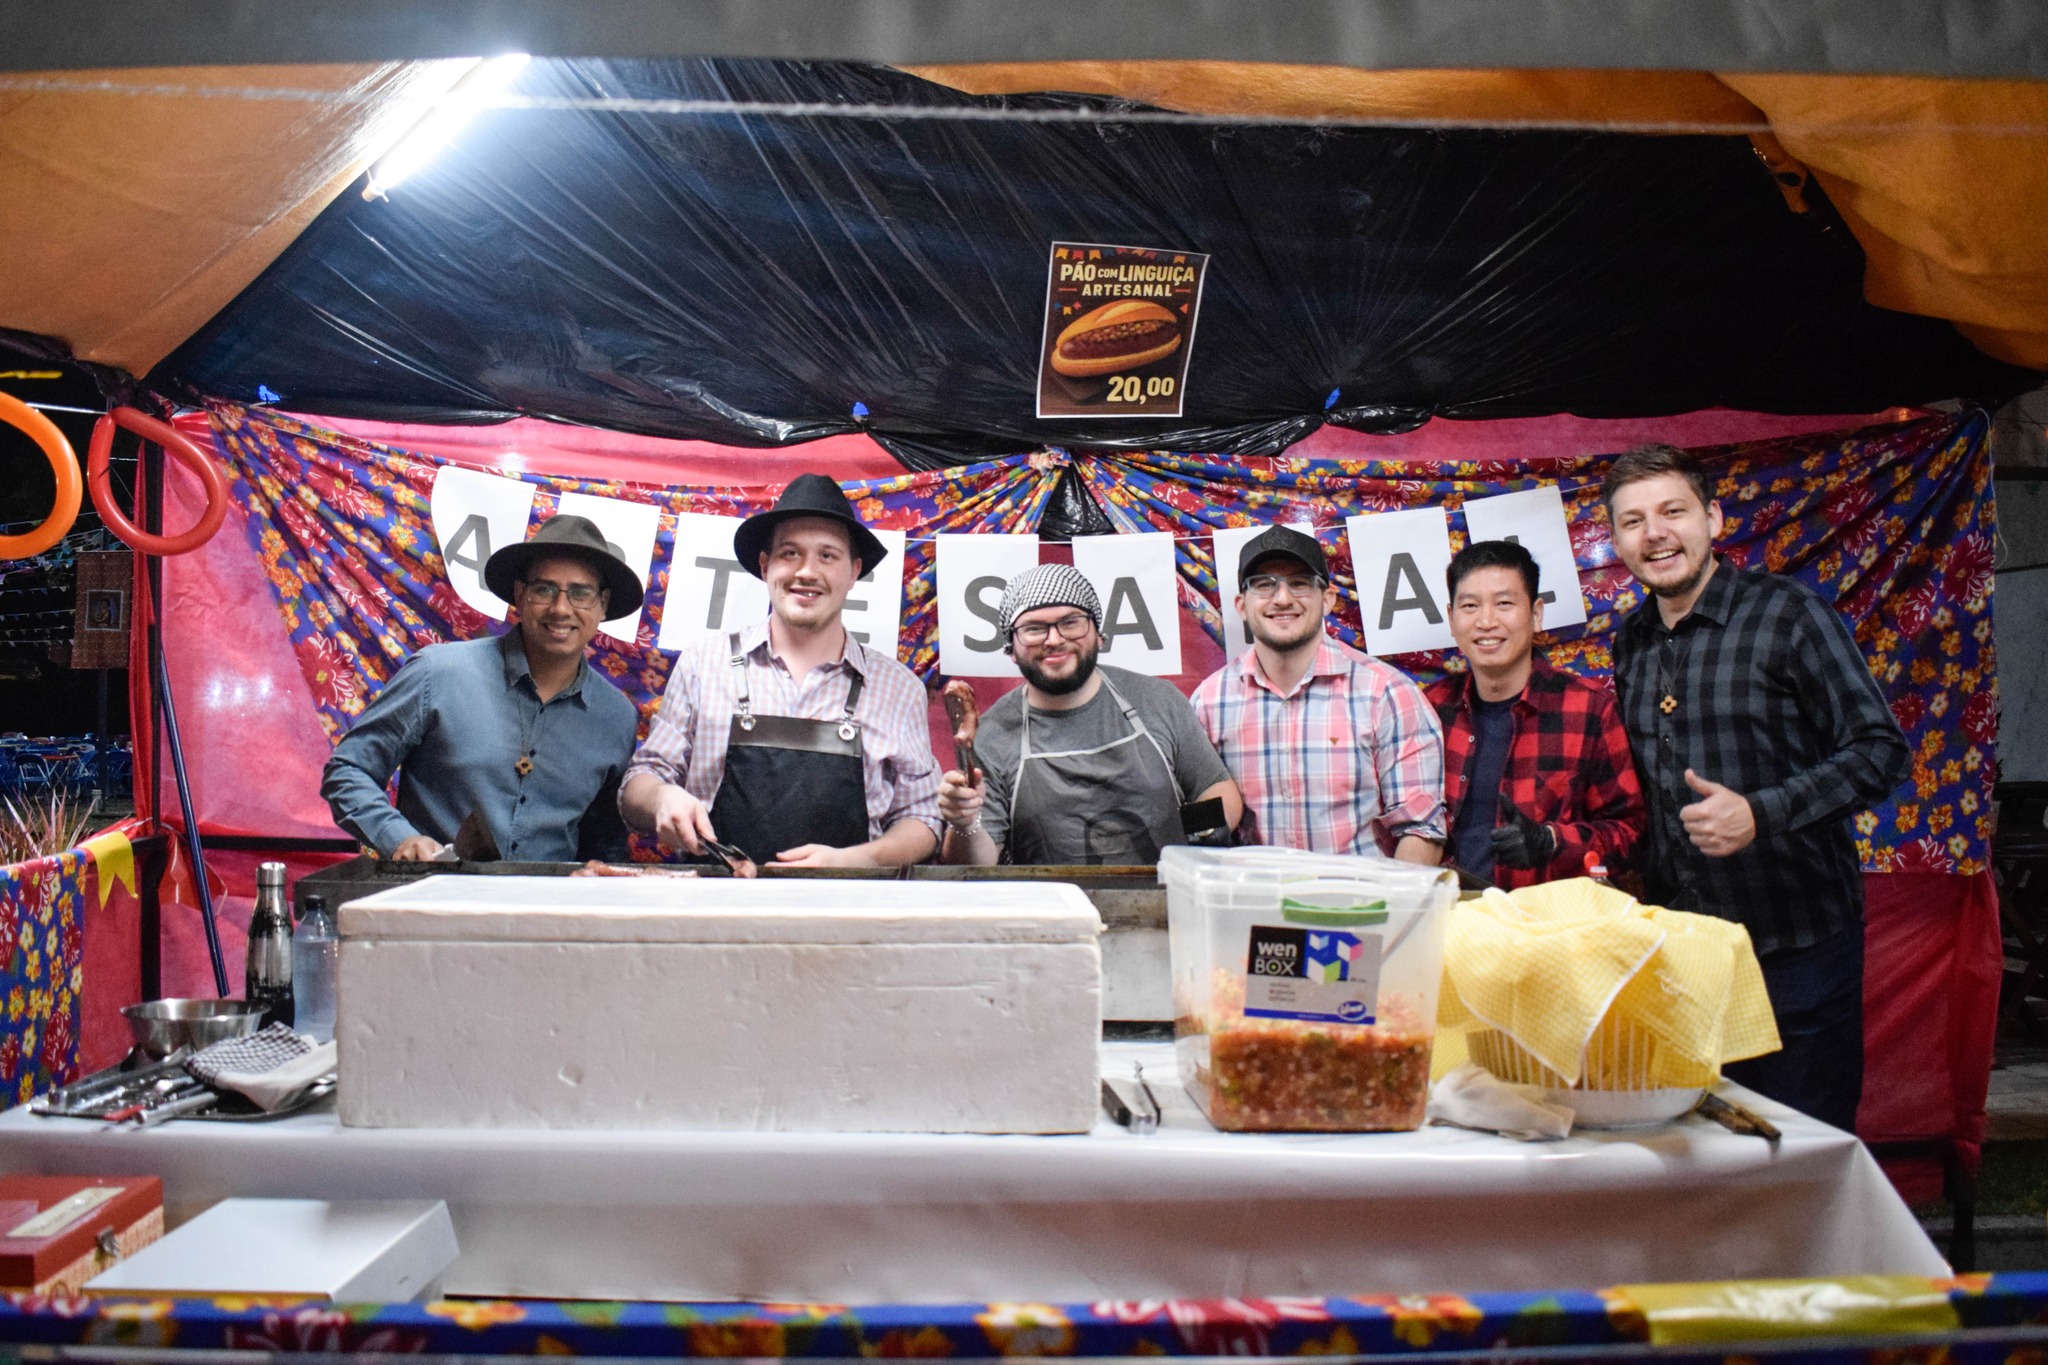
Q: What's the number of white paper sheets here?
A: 9